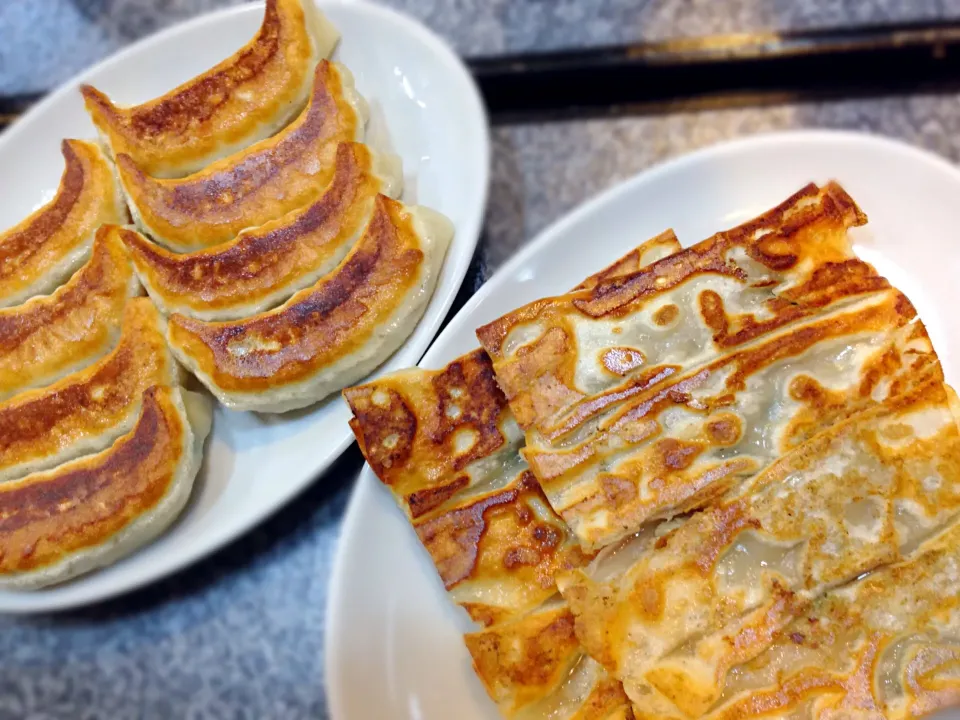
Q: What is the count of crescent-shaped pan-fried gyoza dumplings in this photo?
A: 8